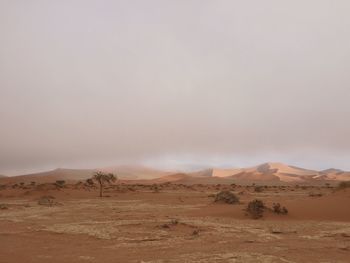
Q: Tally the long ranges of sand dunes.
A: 1